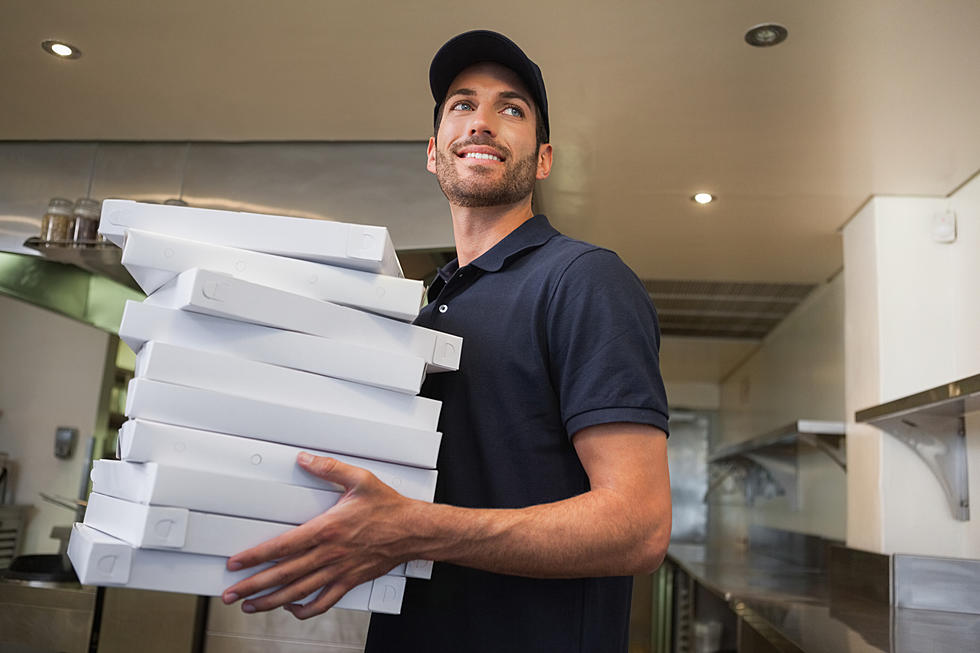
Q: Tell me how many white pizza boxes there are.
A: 10